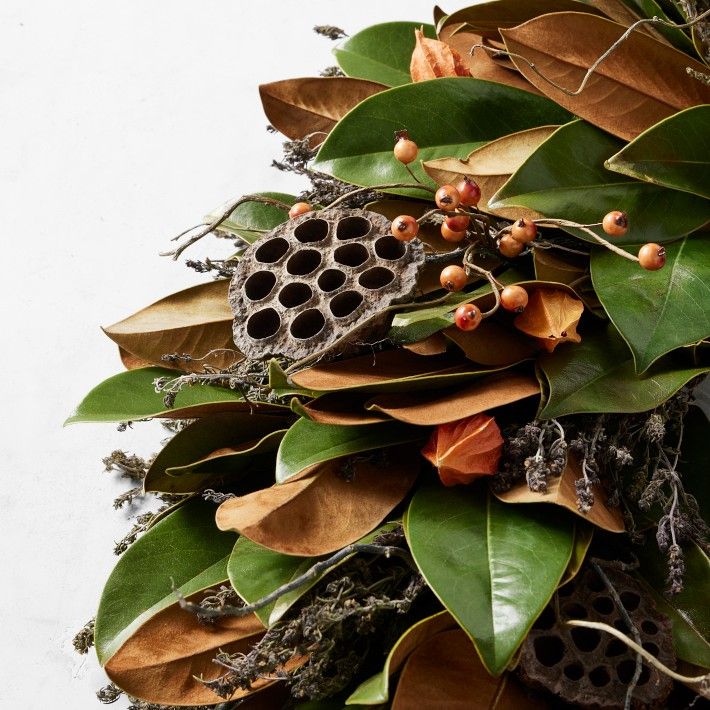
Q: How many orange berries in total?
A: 14